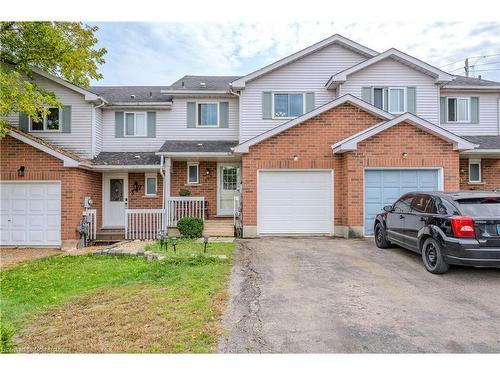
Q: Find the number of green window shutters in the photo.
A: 12